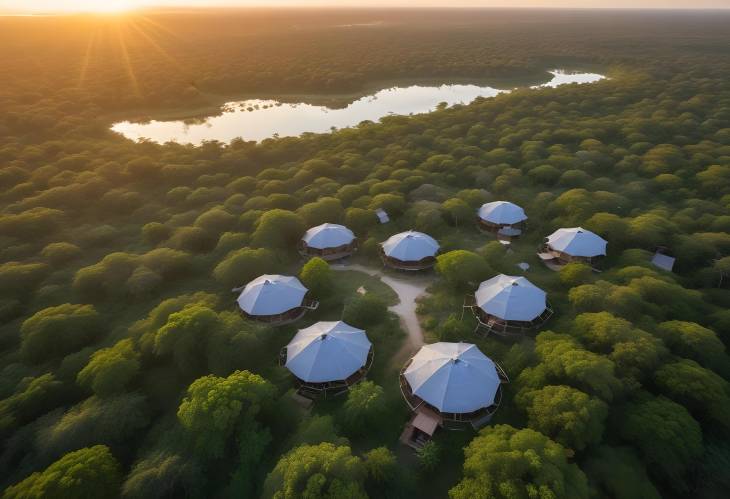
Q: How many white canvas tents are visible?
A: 8